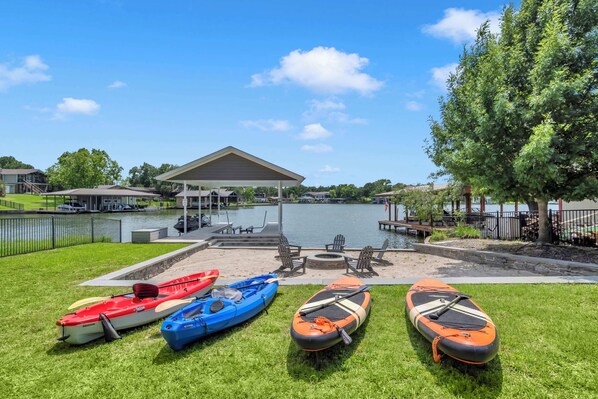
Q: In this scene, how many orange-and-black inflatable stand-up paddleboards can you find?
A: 2